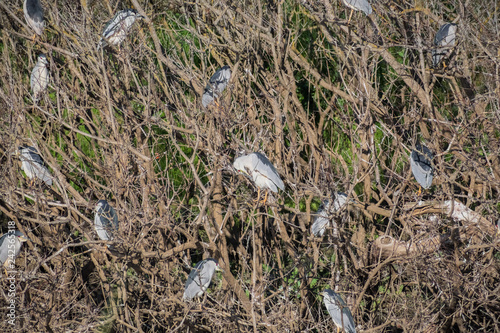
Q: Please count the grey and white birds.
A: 14